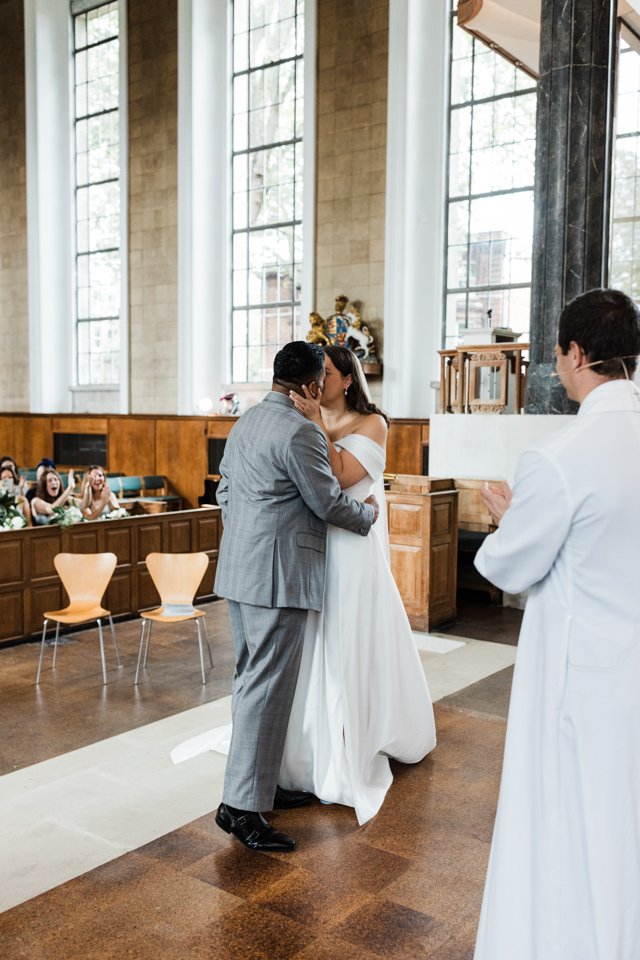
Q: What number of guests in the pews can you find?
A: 5